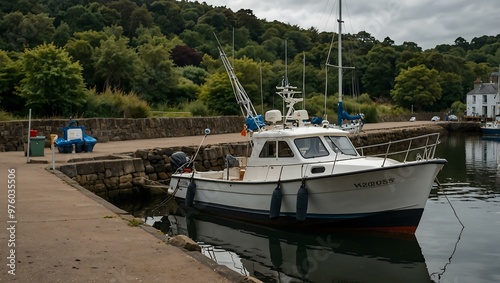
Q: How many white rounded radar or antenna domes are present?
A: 2